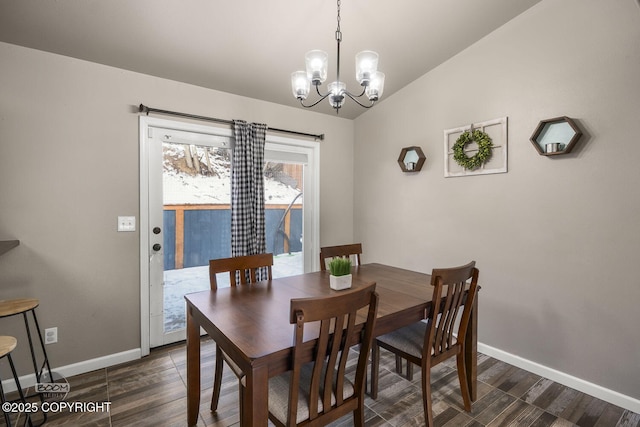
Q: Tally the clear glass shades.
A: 5